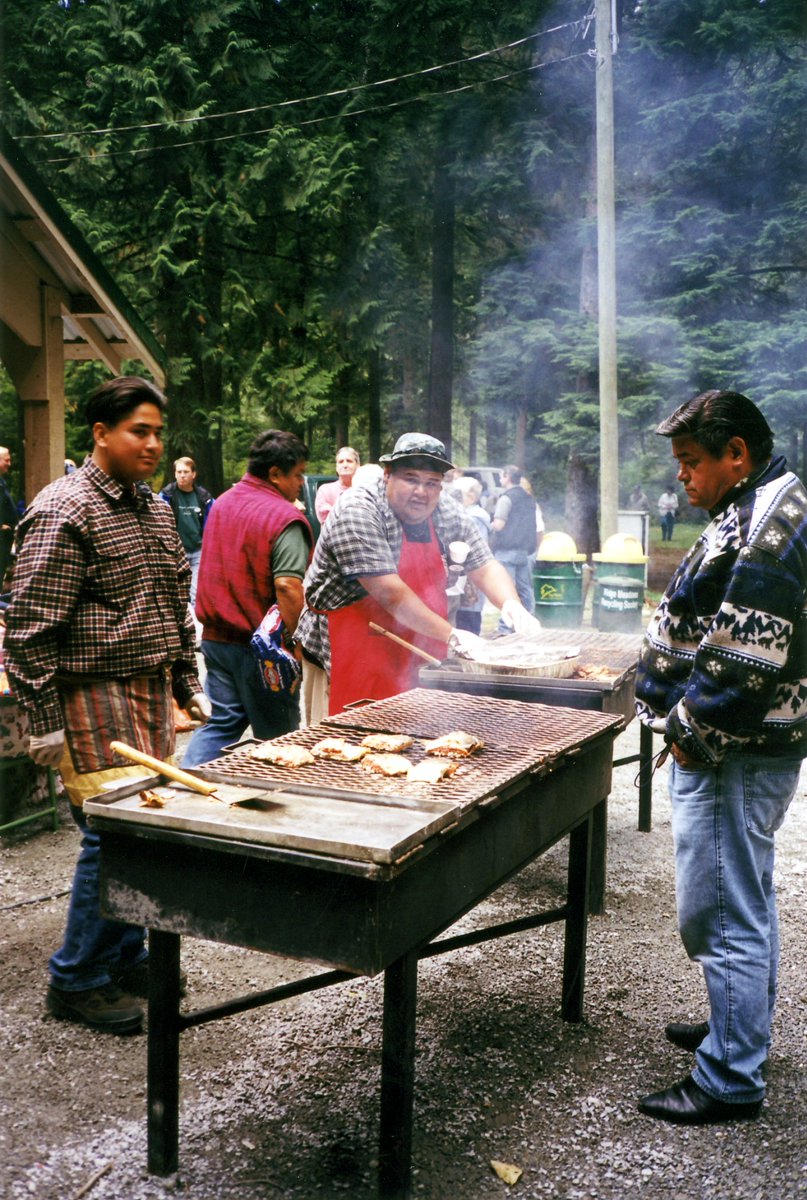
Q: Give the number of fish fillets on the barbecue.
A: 6